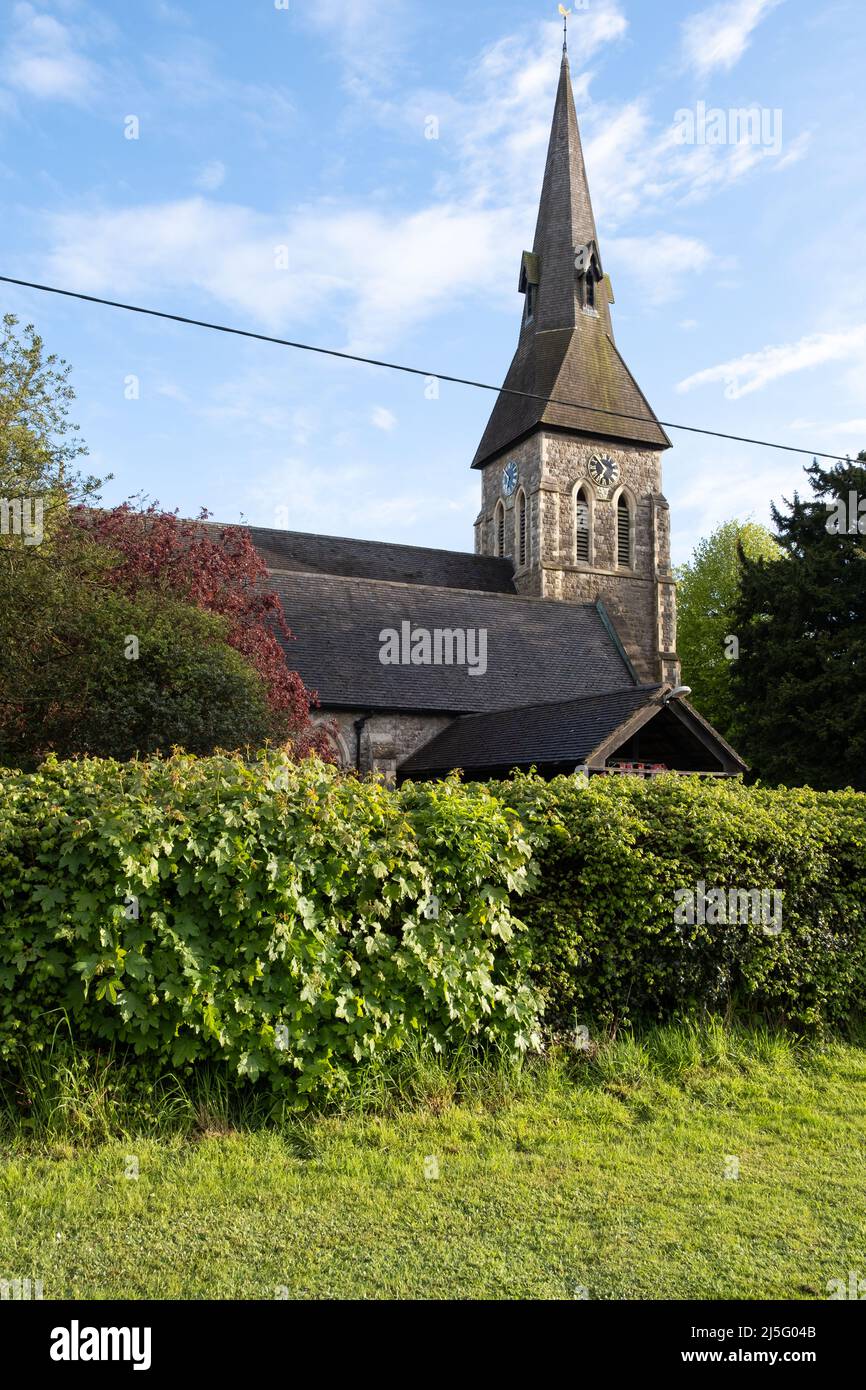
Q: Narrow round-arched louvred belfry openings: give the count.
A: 4